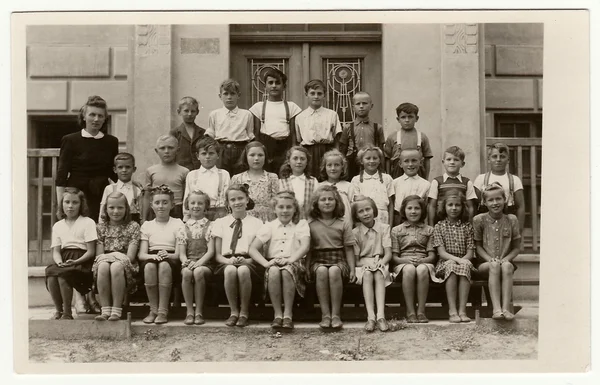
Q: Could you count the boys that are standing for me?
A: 12